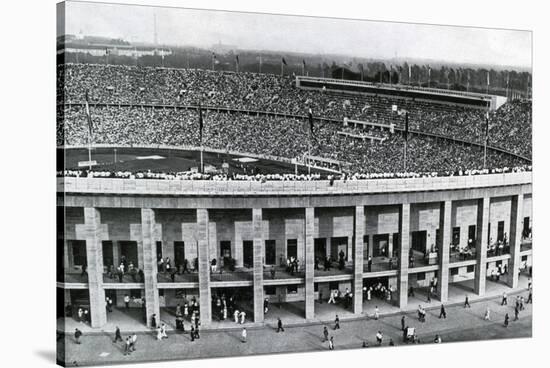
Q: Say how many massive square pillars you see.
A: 10